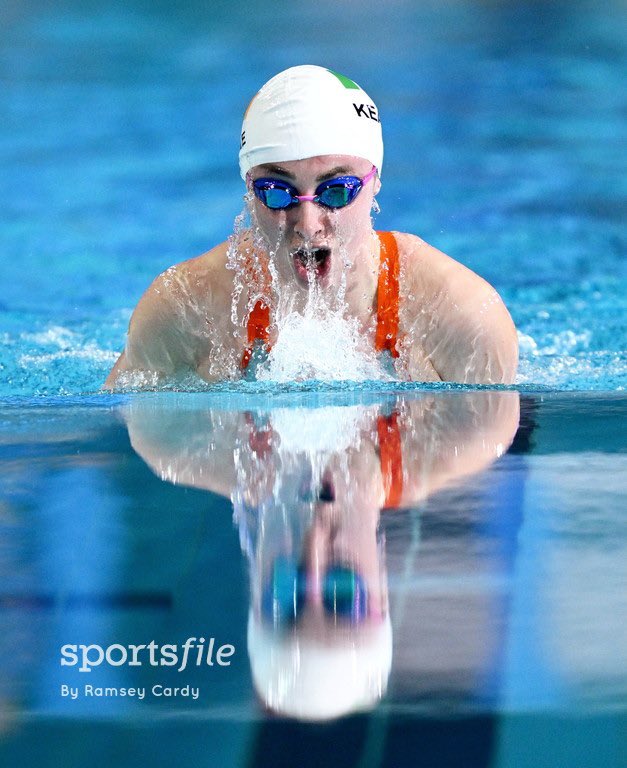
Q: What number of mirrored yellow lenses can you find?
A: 0